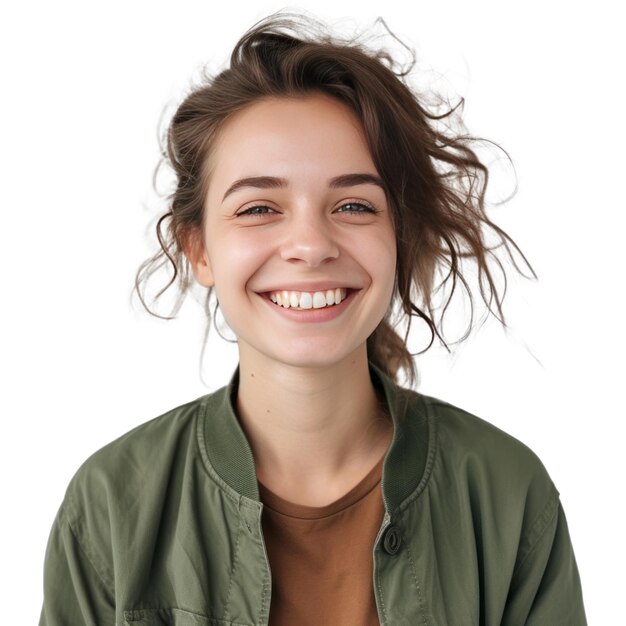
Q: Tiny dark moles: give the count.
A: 2